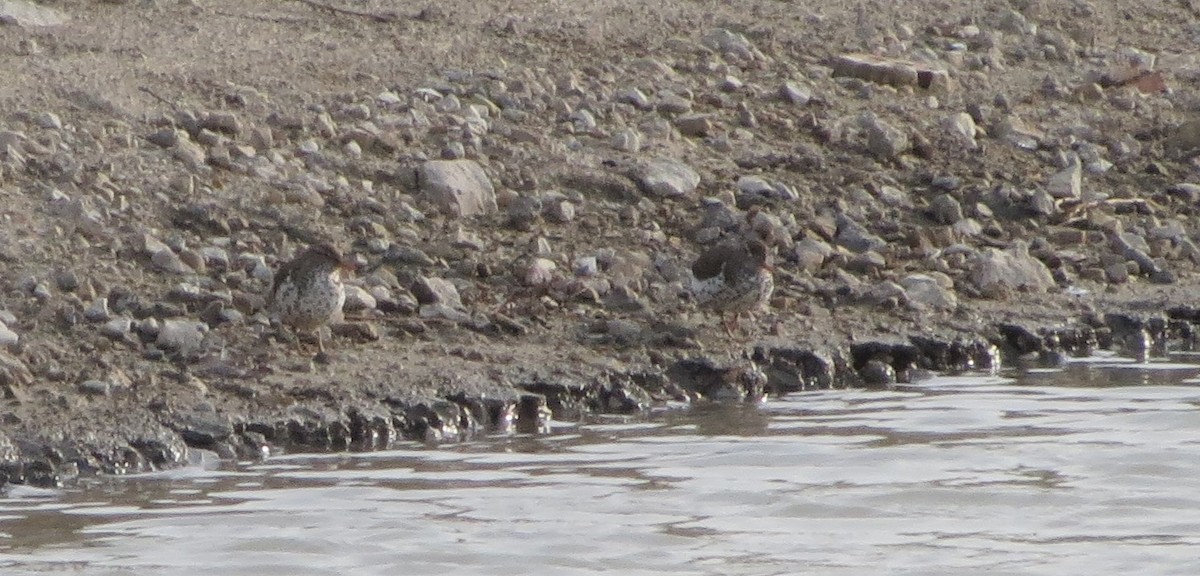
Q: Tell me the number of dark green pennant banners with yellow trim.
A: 0